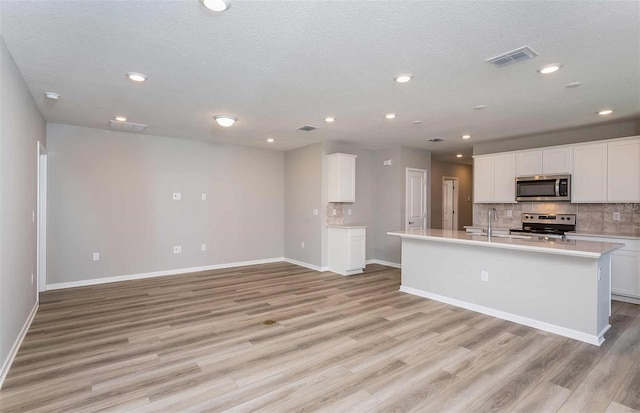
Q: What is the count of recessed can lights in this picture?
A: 11